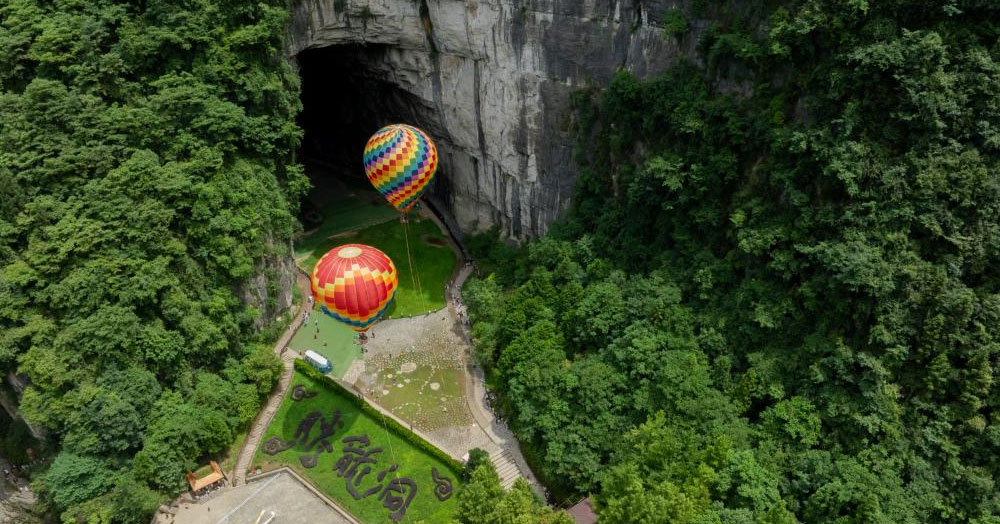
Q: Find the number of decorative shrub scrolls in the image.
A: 3